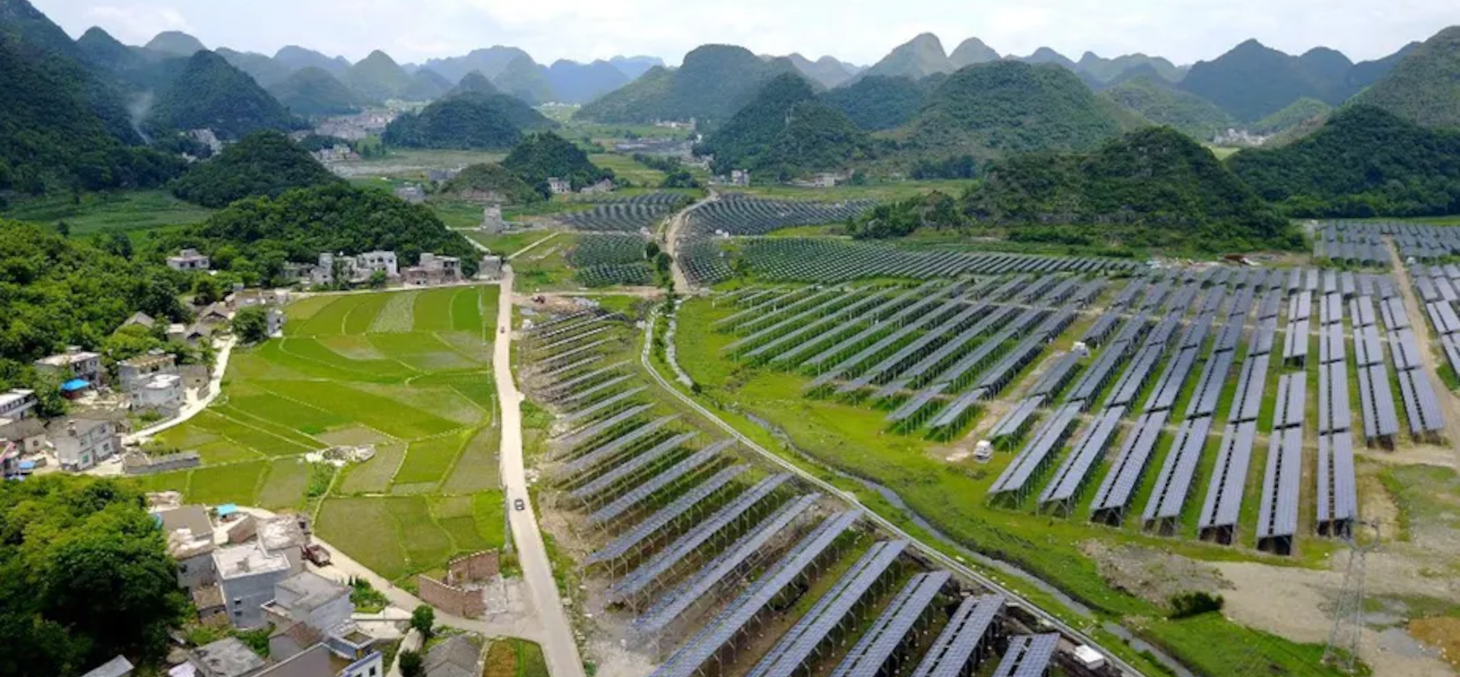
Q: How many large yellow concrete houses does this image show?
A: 0